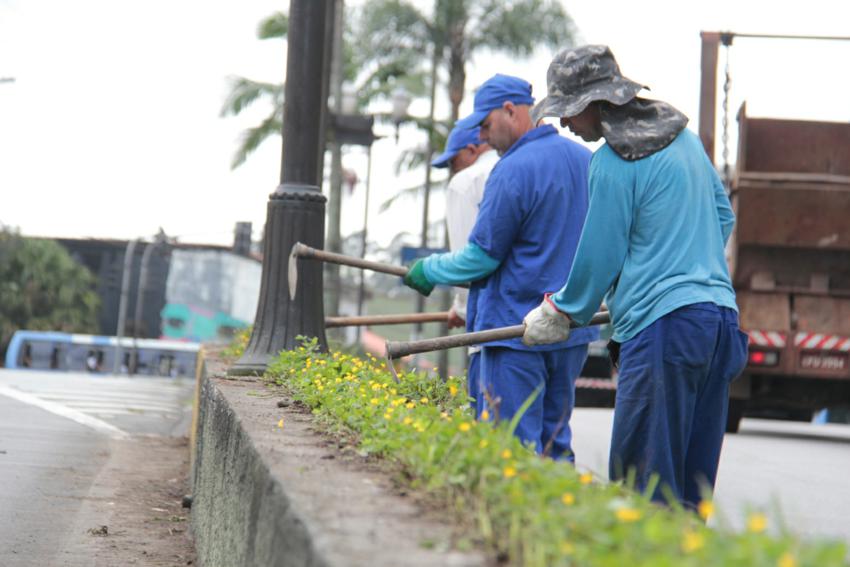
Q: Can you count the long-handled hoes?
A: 3